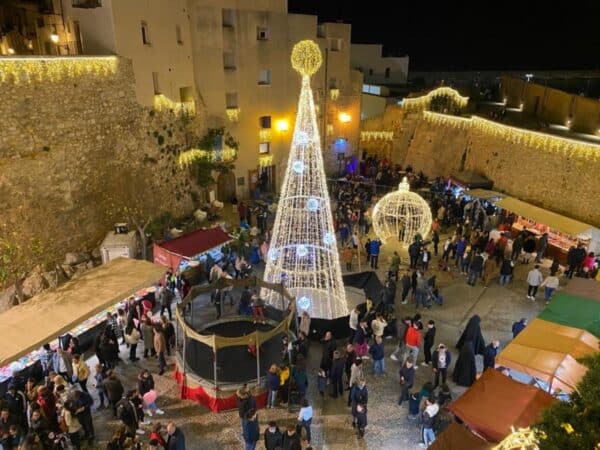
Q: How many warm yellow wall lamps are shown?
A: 2